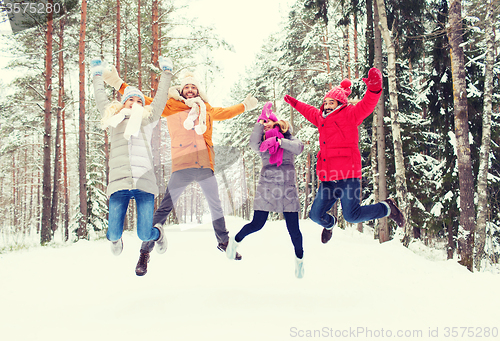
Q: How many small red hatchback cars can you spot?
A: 0